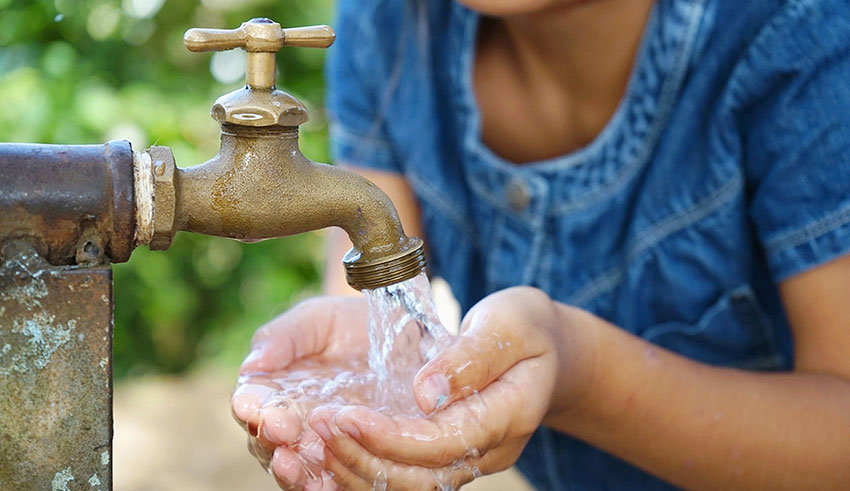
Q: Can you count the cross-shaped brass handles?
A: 1